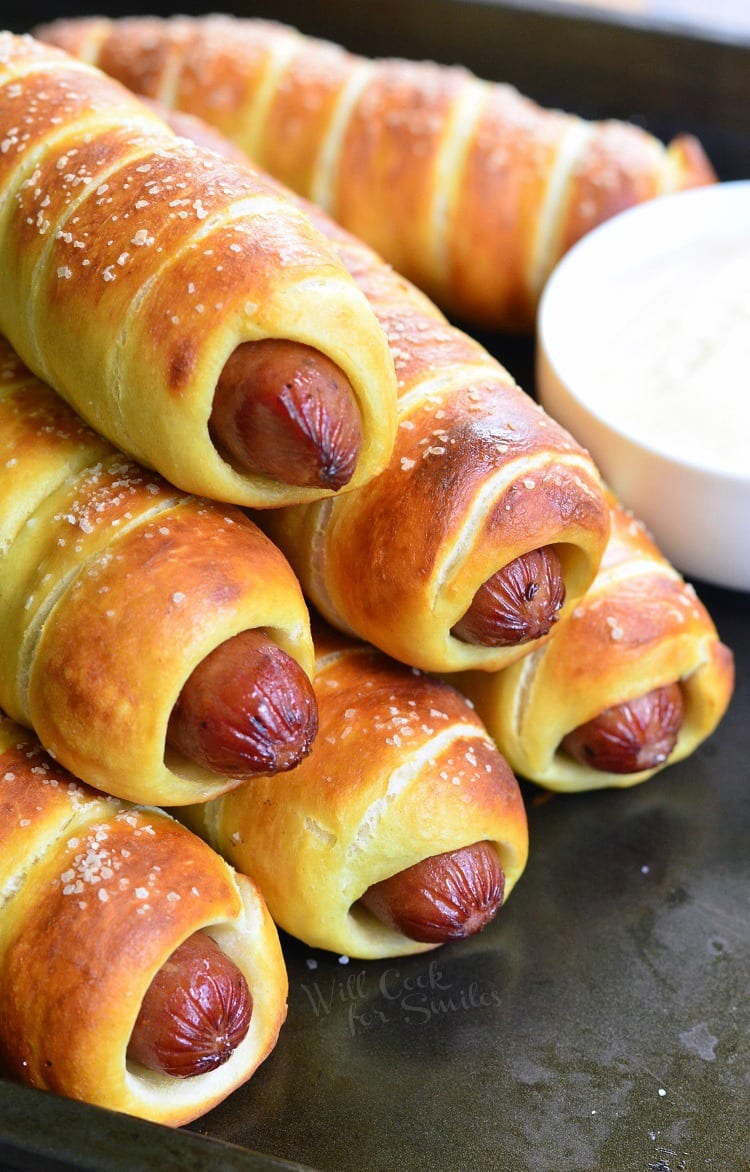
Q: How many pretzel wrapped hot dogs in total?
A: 7